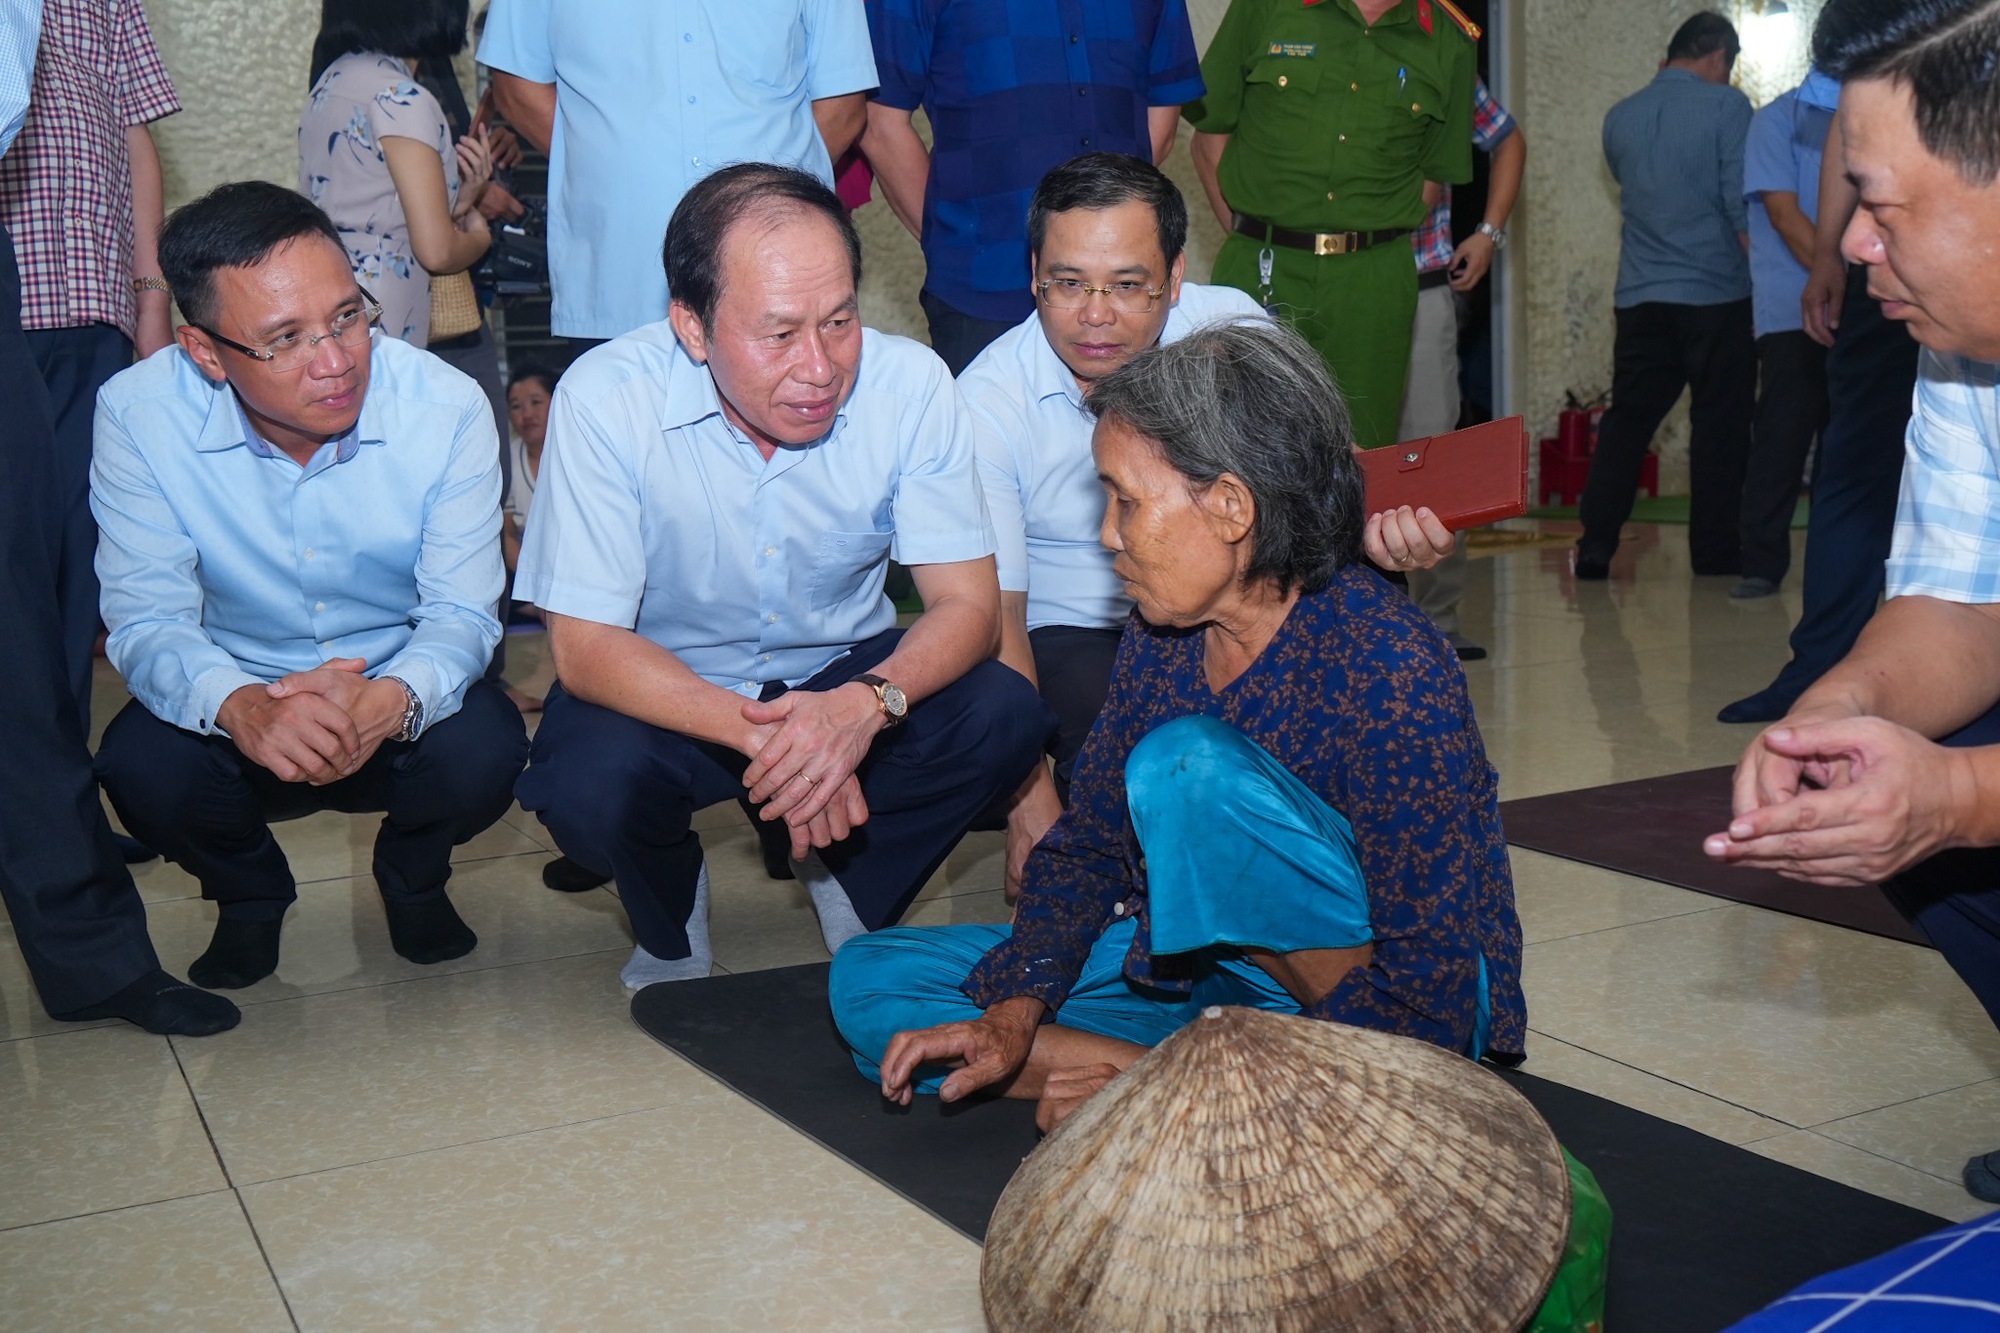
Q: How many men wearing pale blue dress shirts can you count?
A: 4